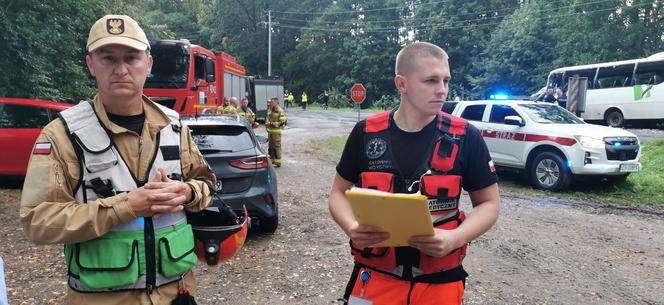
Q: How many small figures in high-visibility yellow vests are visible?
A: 3